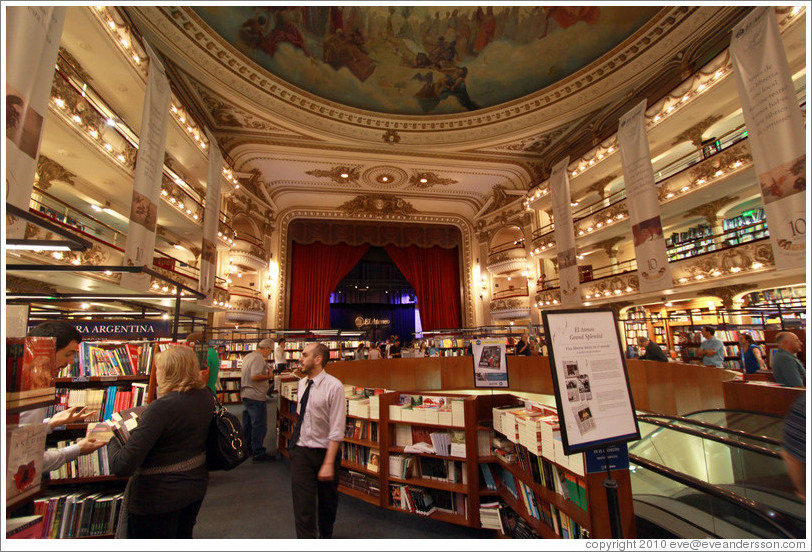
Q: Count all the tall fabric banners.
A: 6